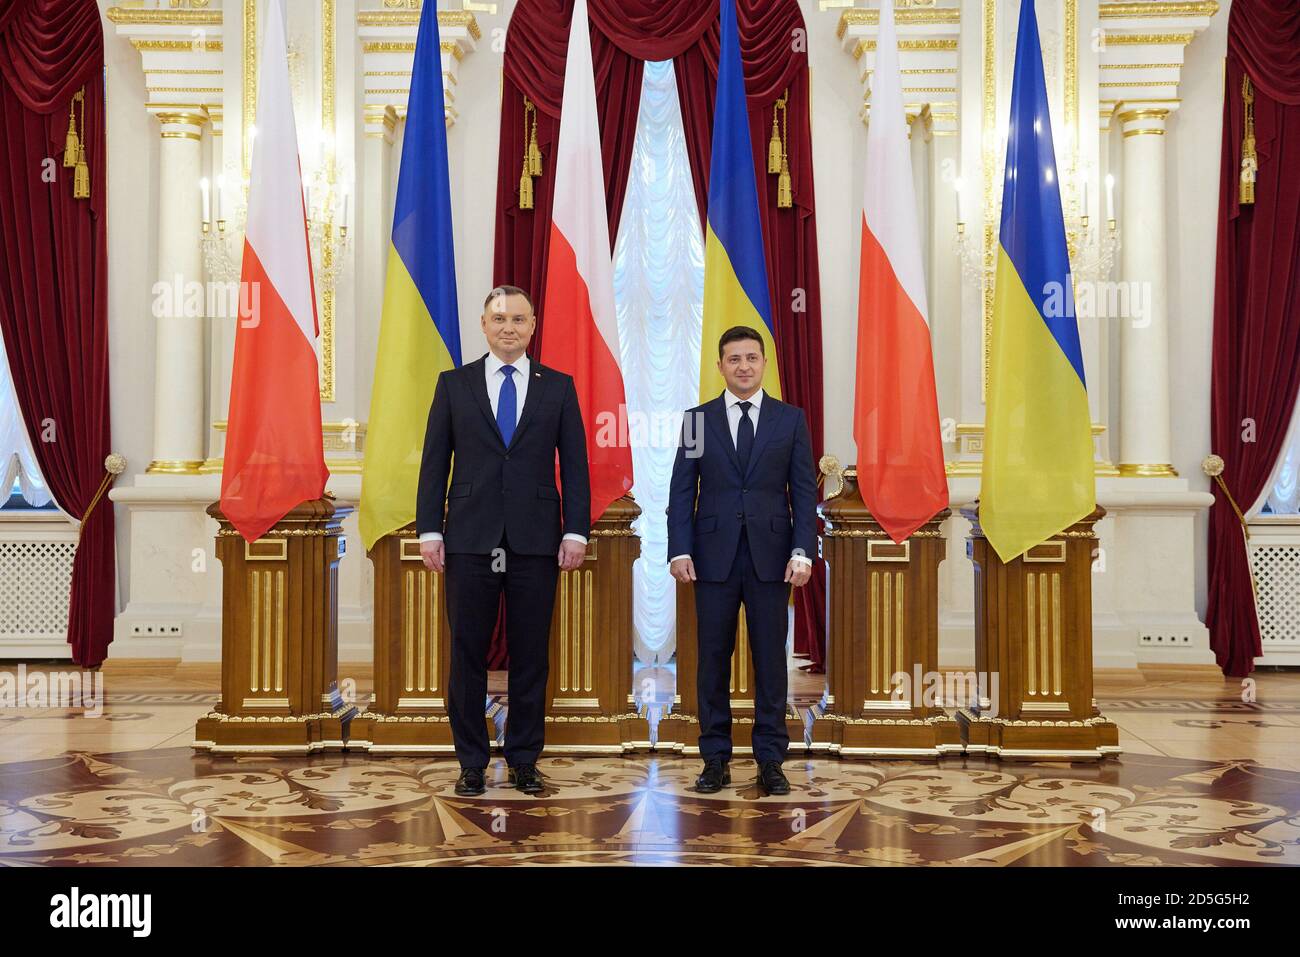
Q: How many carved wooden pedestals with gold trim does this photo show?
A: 6